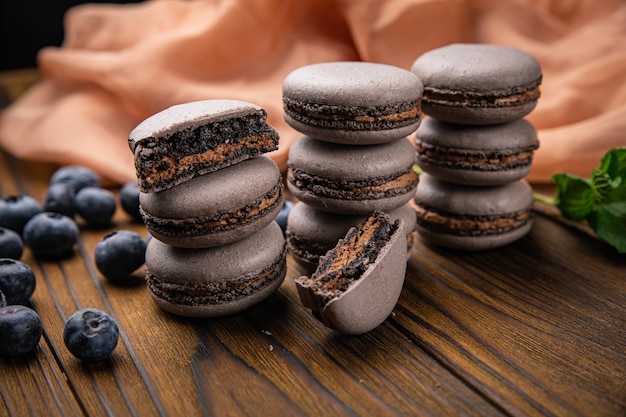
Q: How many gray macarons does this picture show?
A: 10